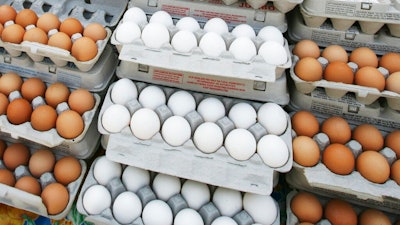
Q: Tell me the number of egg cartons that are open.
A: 9